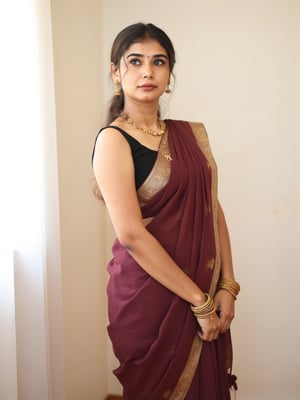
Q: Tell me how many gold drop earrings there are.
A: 2